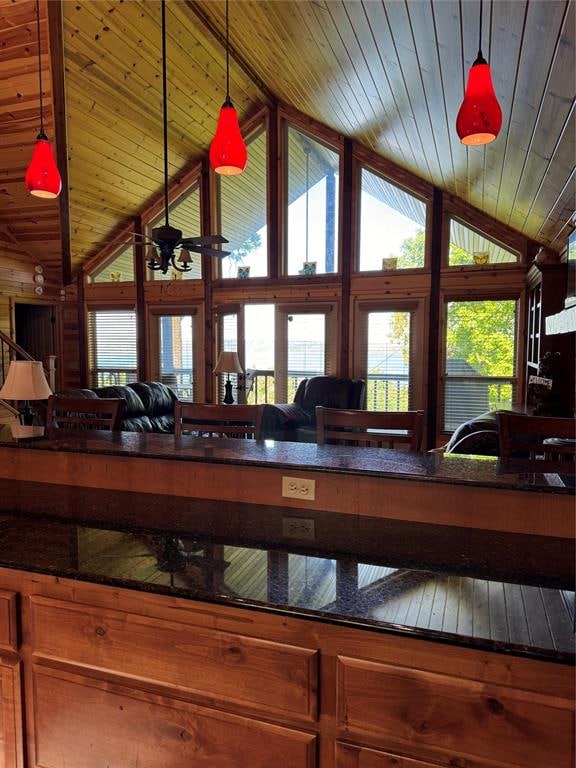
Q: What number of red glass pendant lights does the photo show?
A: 3